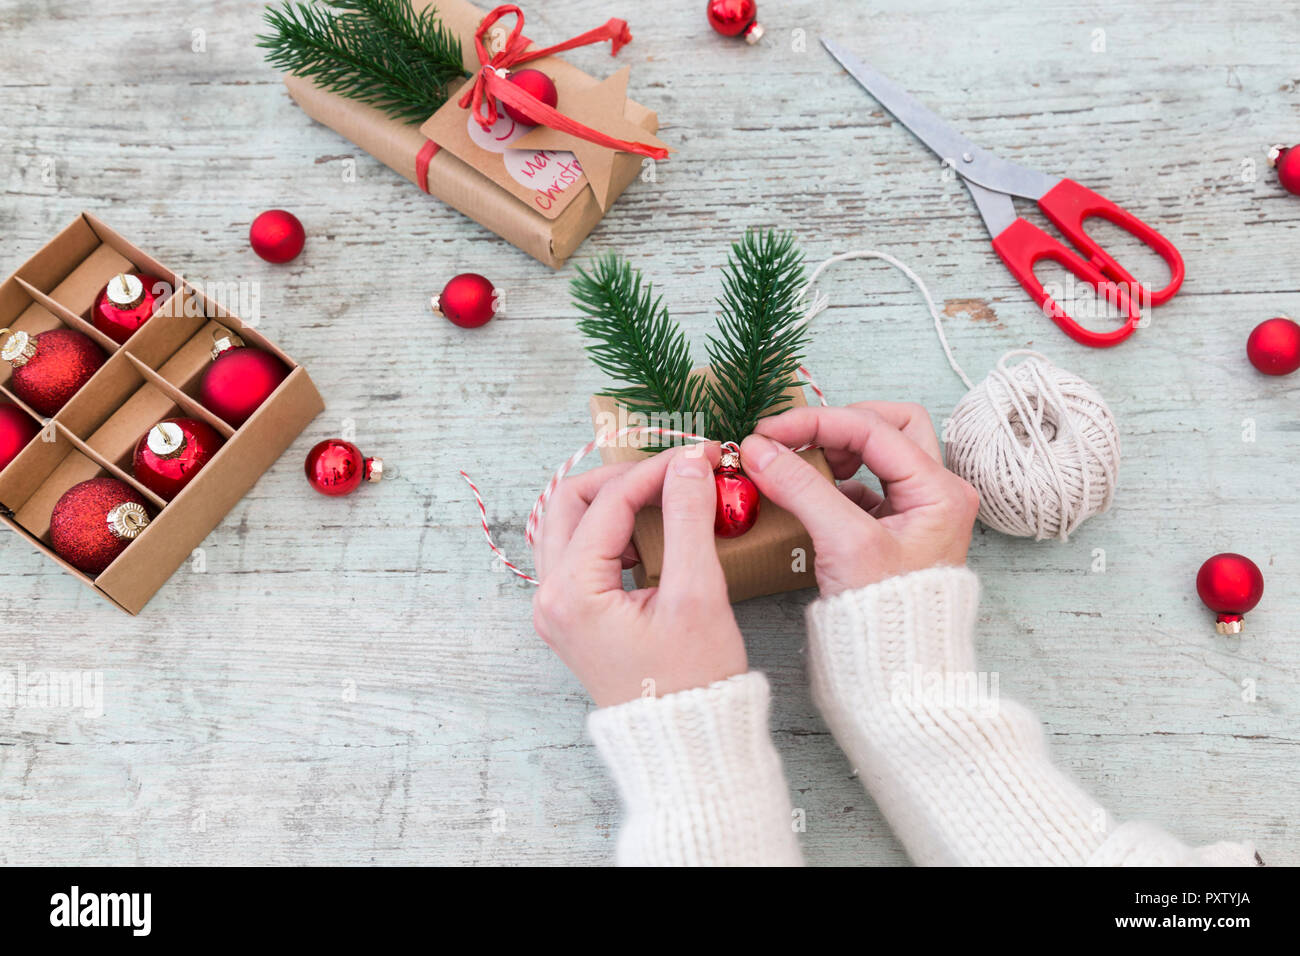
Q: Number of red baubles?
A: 15